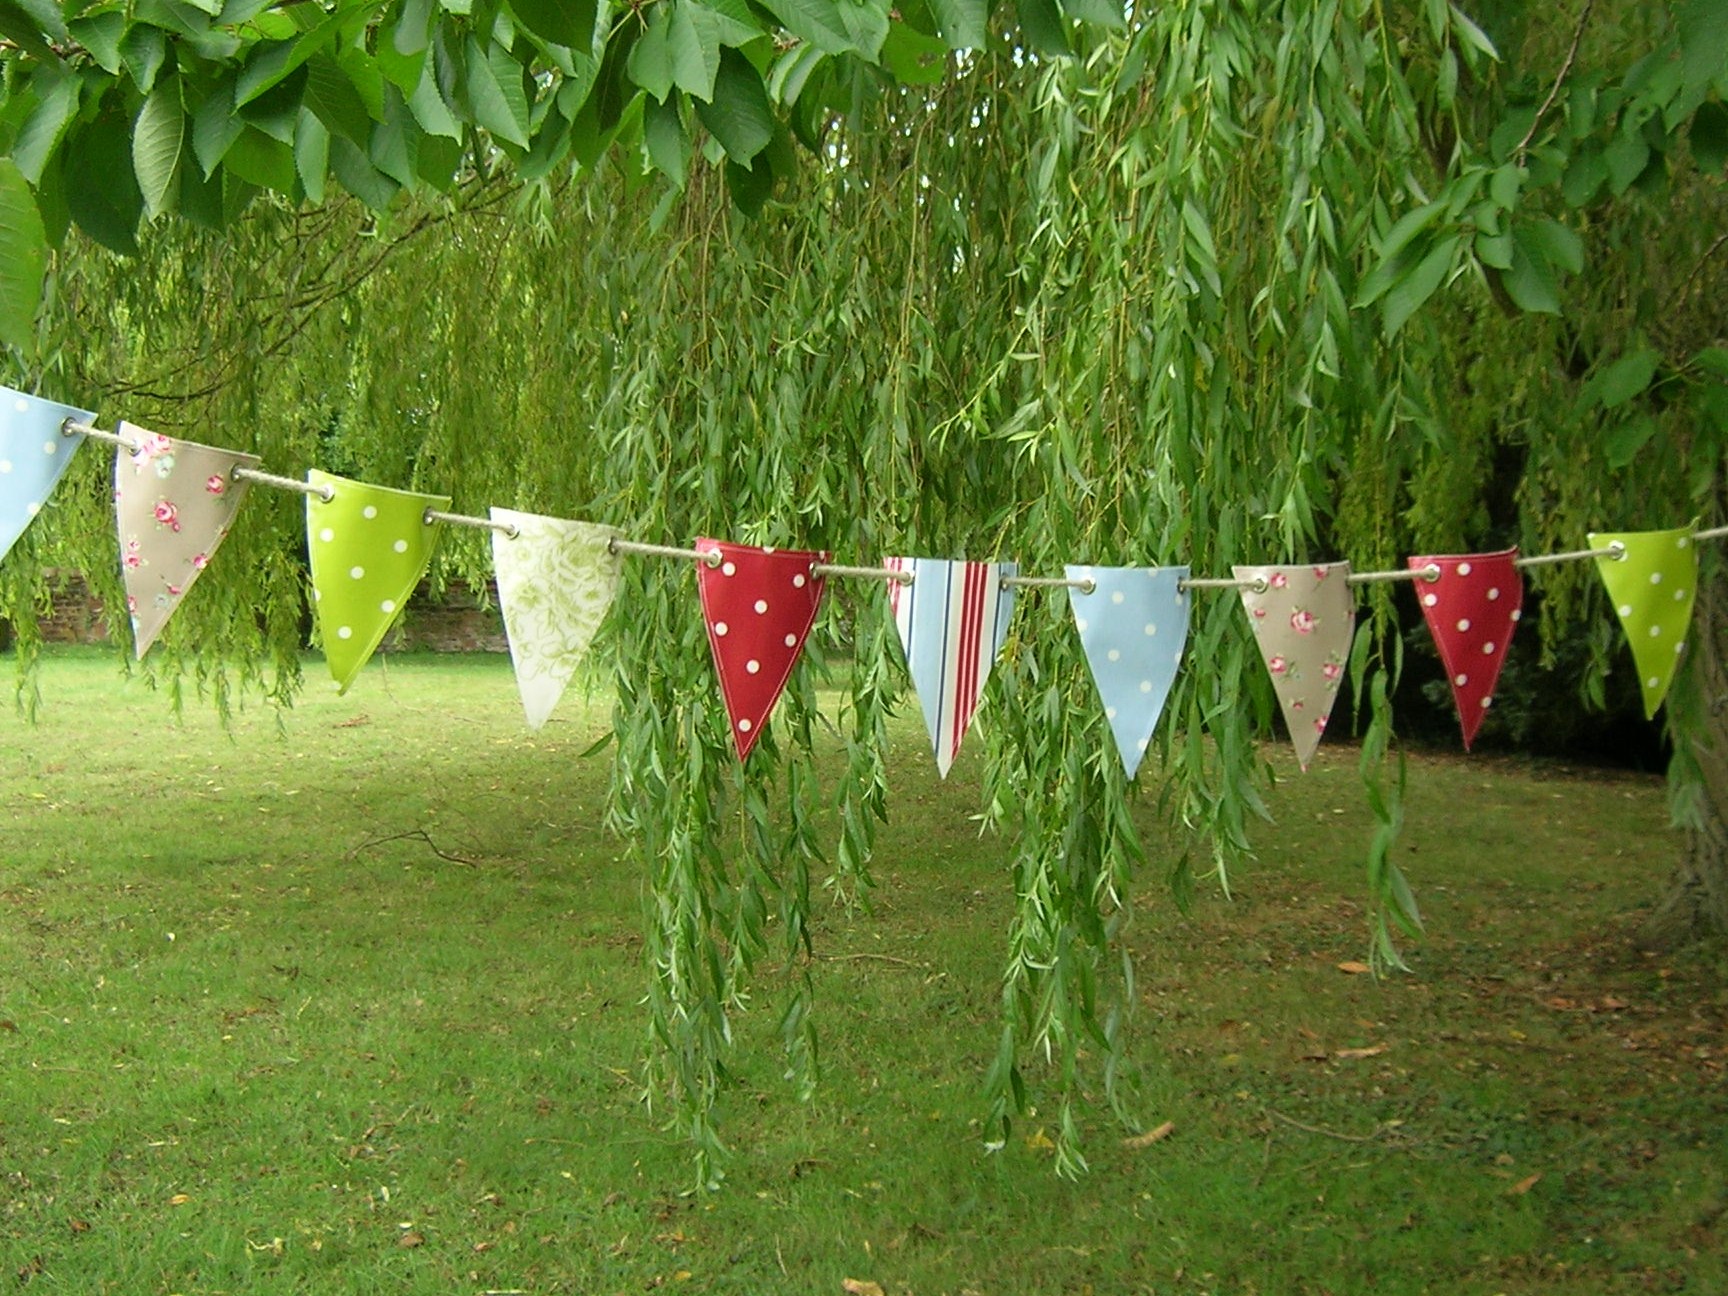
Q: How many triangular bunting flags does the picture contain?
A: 10